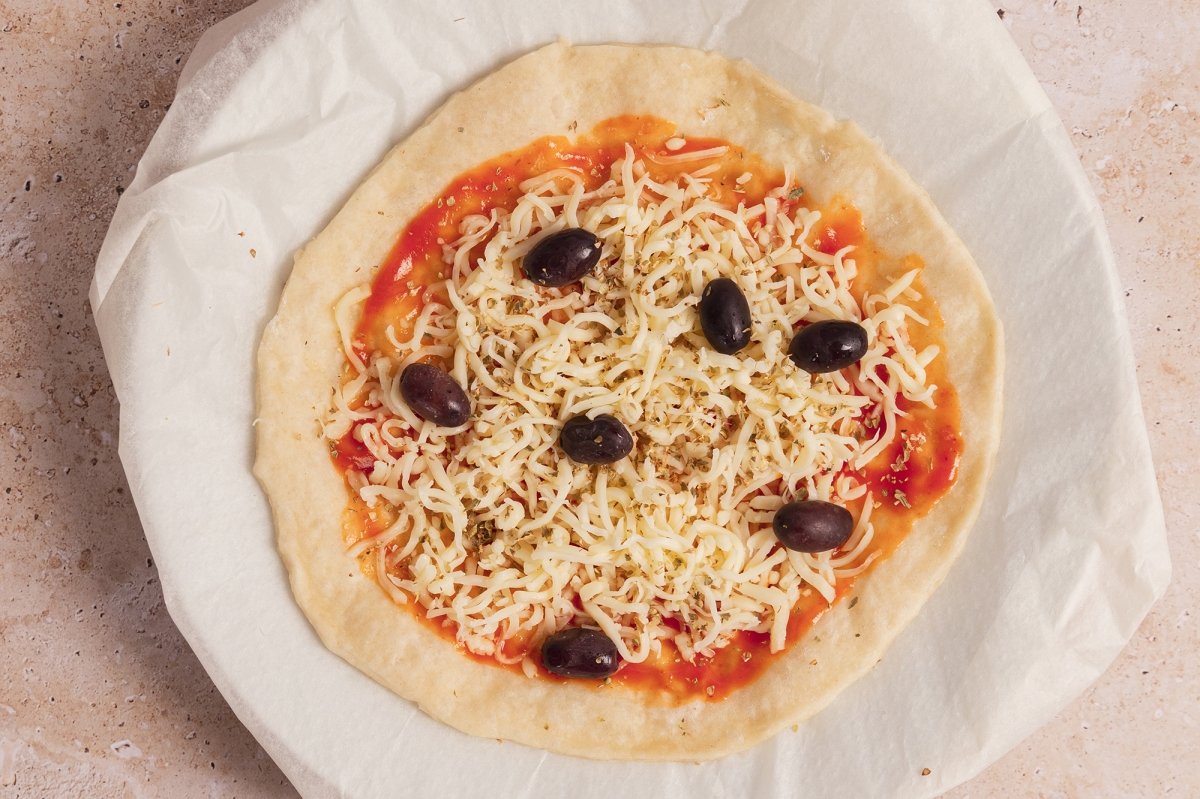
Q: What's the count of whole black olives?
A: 7